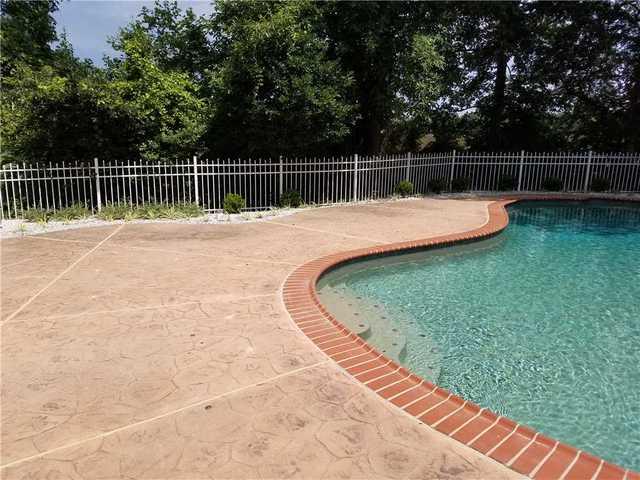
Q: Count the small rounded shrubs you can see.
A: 8